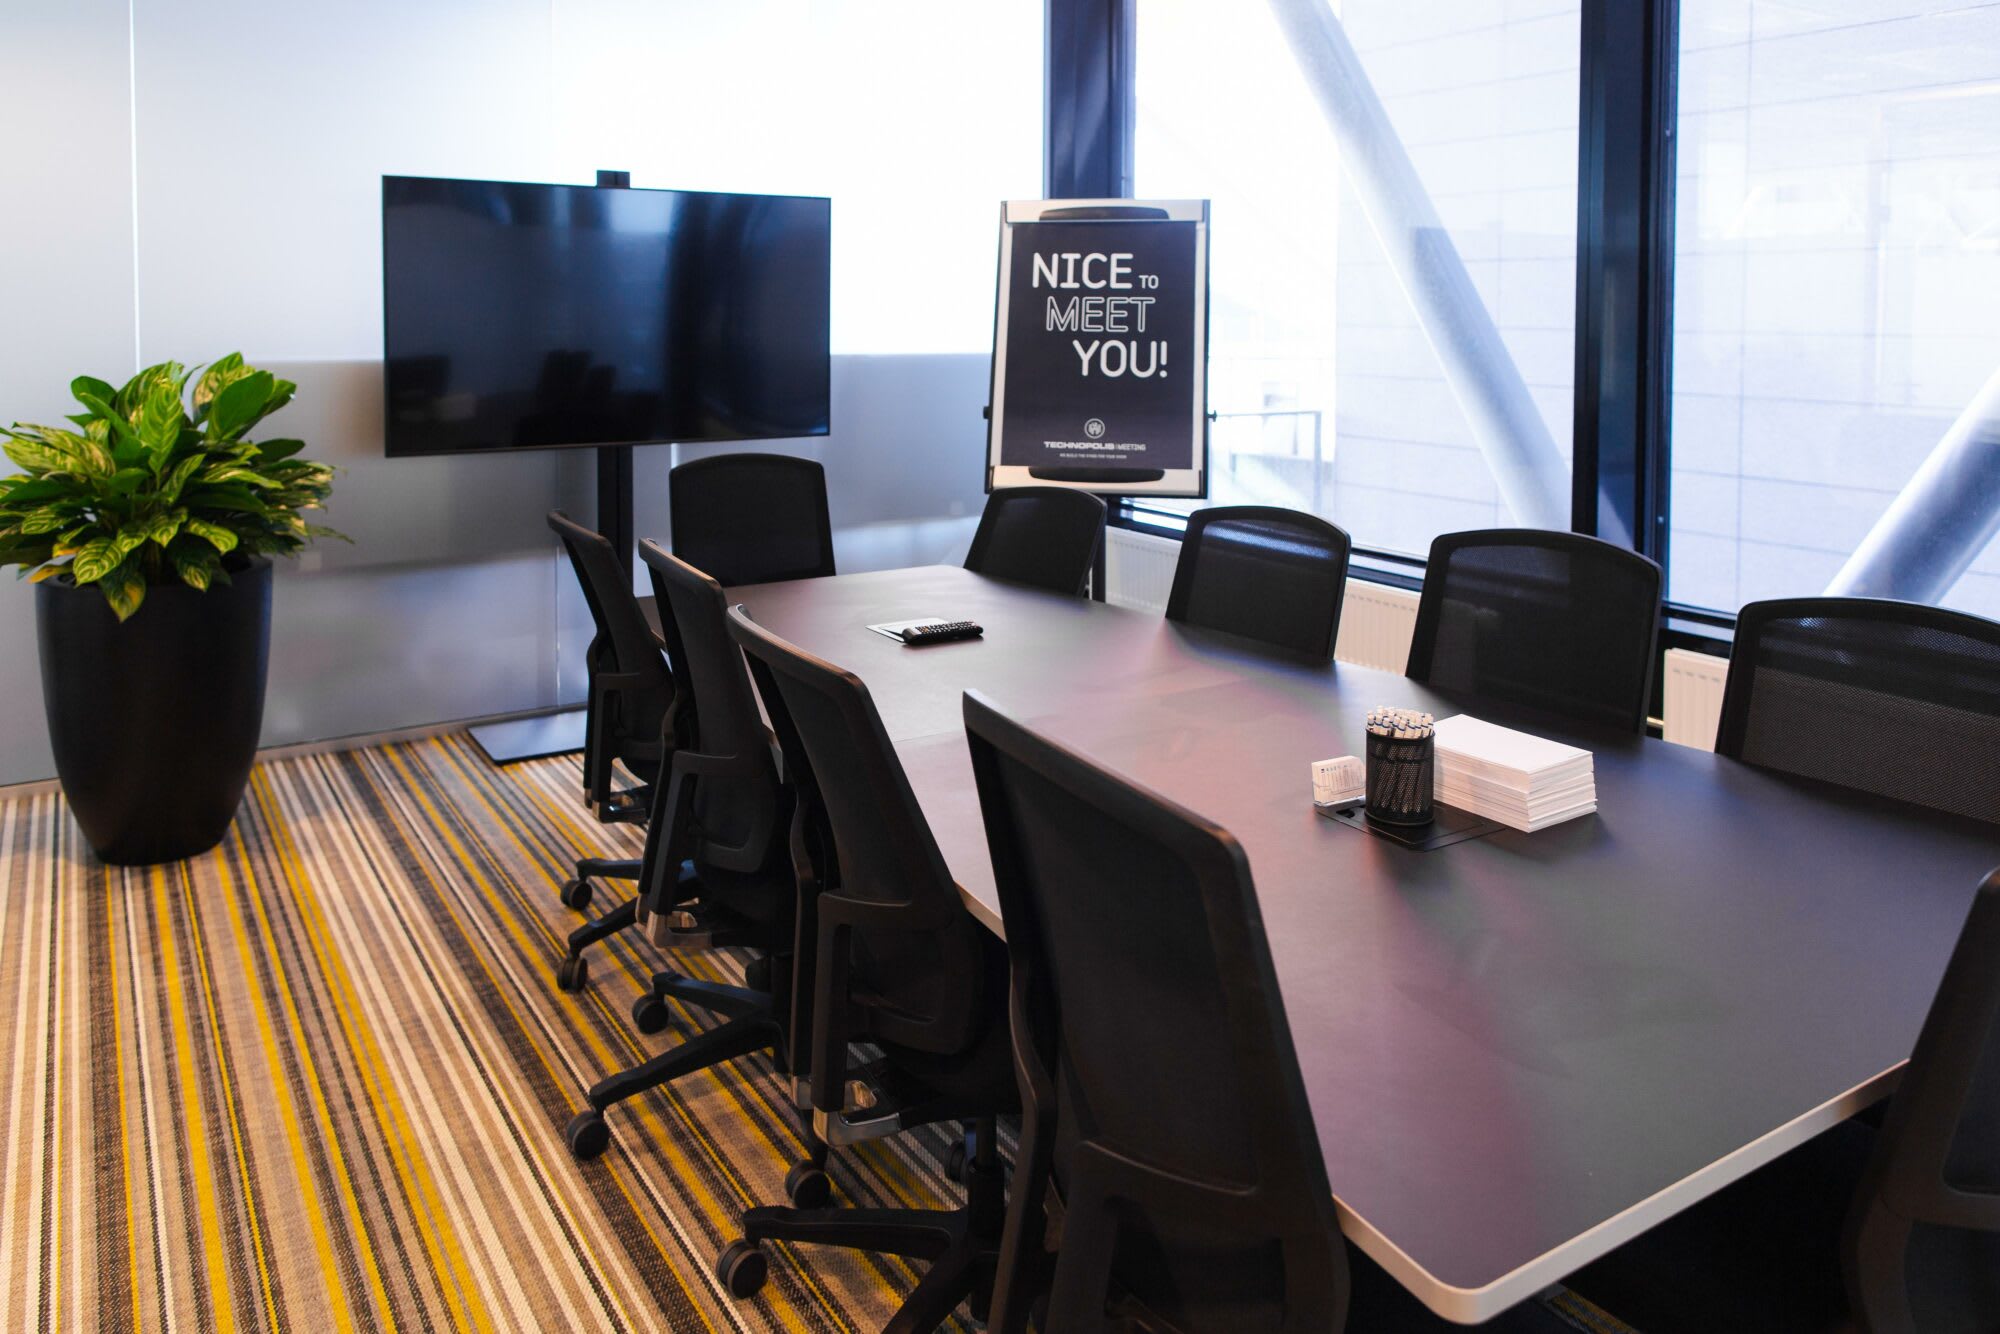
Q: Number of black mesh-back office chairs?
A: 10